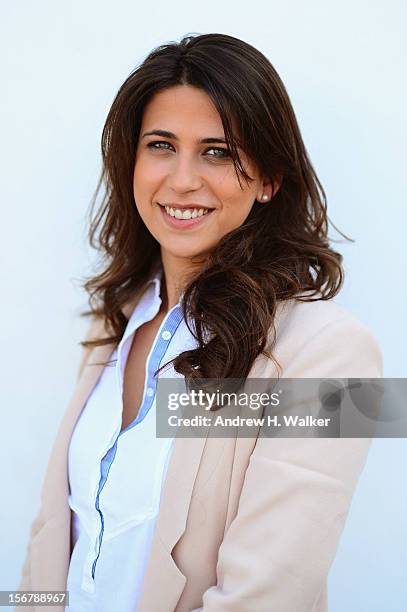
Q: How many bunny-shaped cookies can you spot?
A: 0